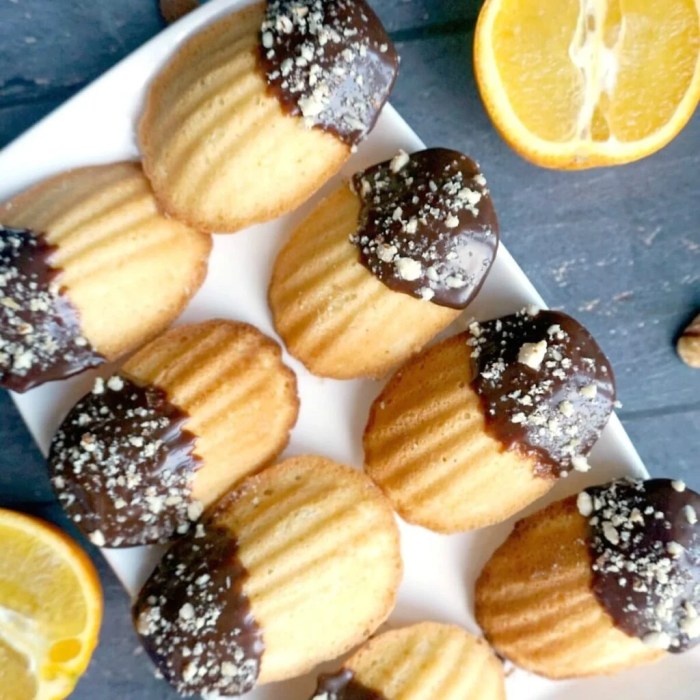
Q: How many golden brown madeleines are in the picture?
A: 8